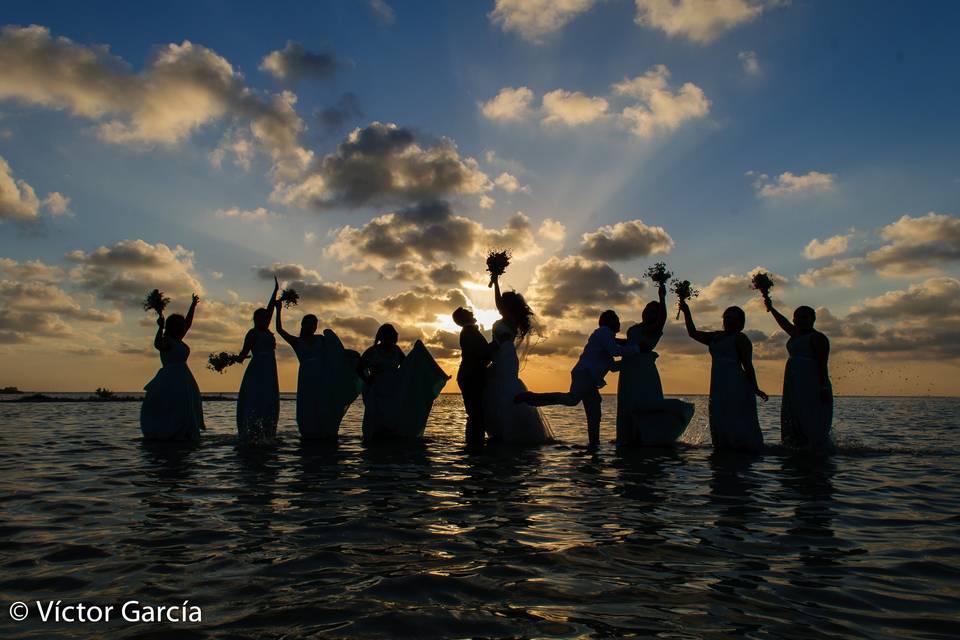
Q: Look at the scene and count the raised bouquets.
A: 6